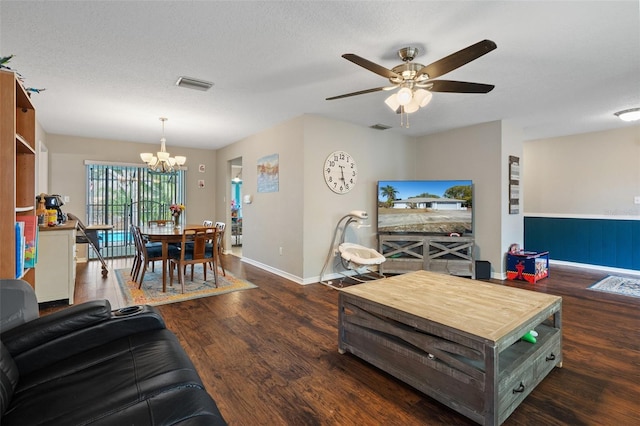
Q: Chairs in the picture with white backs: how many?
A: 2